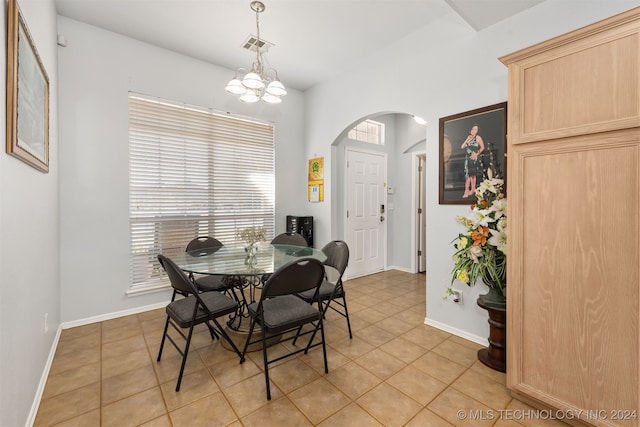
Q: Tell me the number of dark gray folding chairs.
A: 5